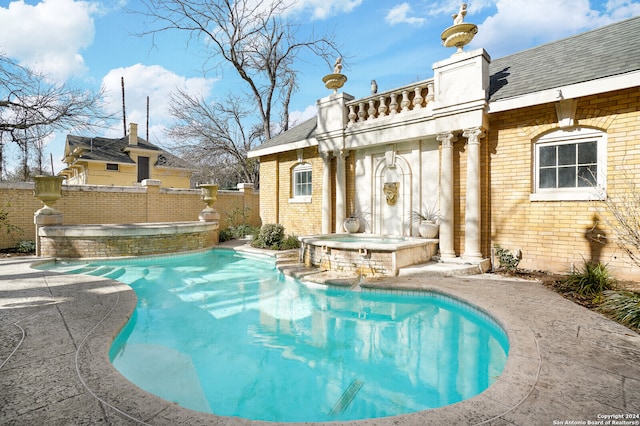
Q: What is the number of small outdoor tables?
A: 0